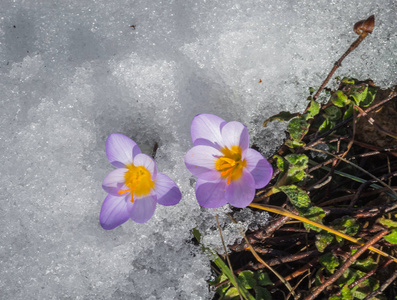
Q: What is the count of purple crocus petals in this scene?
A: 12